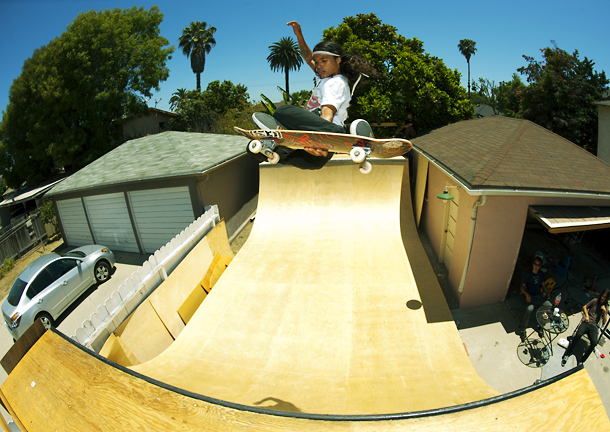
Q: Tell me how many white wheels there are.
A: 4